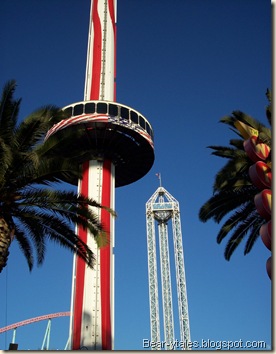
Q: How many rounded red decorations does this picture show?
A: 5